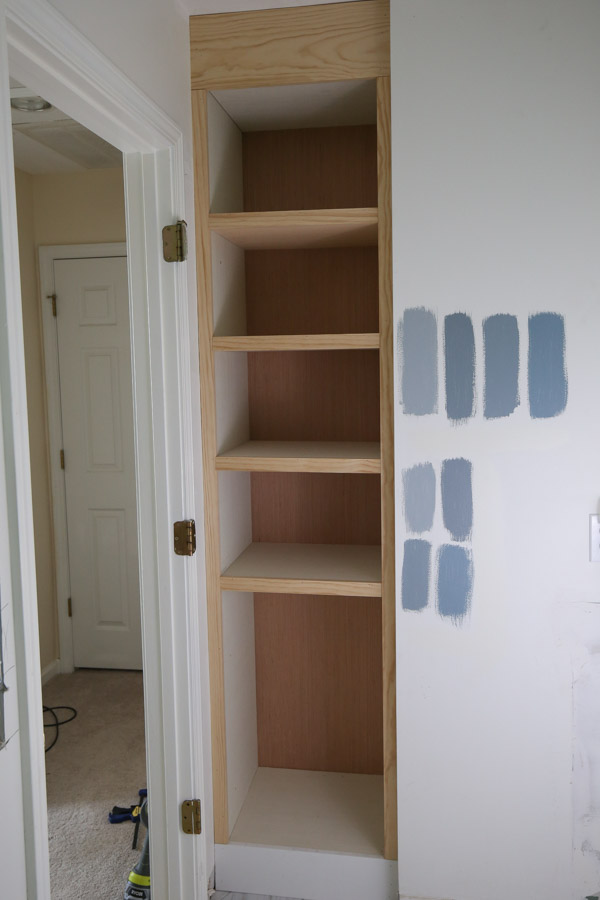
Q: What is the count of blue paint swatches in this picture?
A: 8